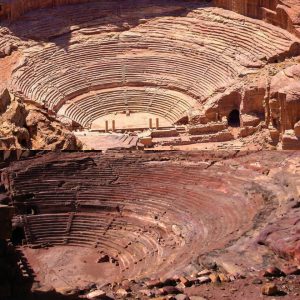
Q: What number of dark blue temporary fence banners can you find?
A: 0